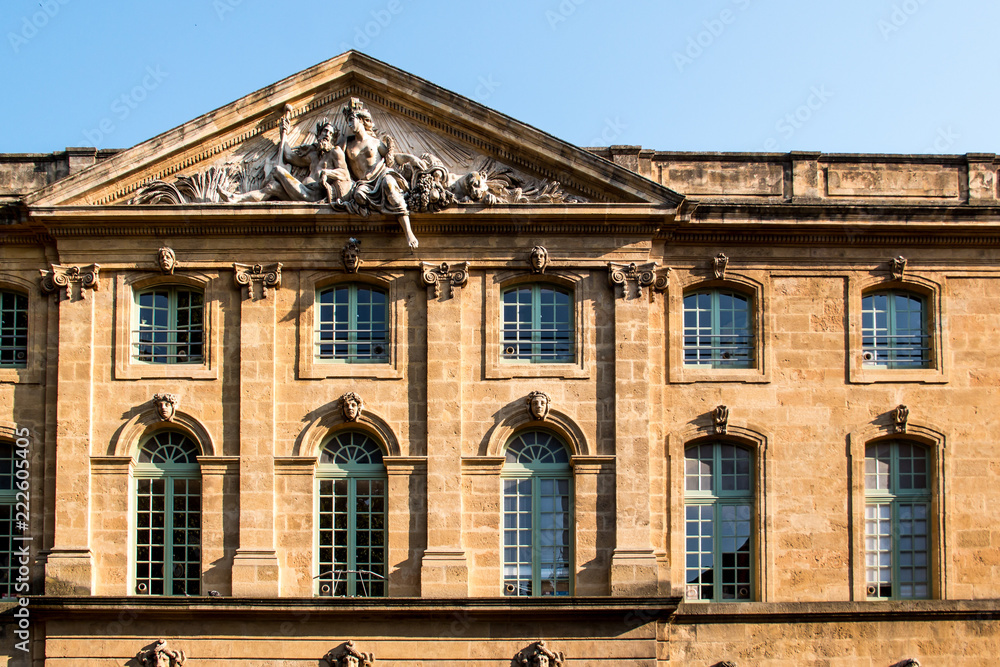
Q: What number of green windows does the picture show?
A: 12